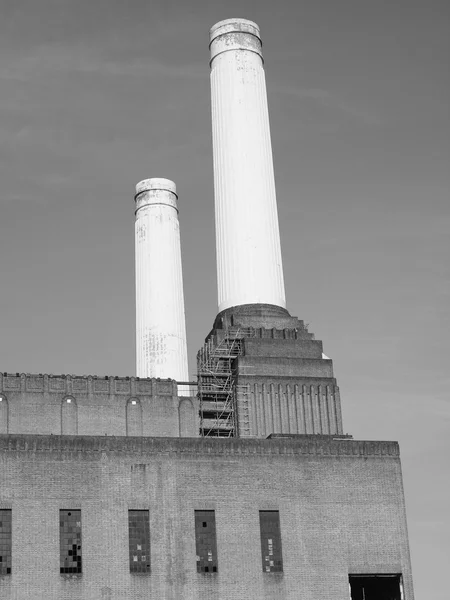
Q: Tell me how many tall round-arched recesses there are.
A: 4